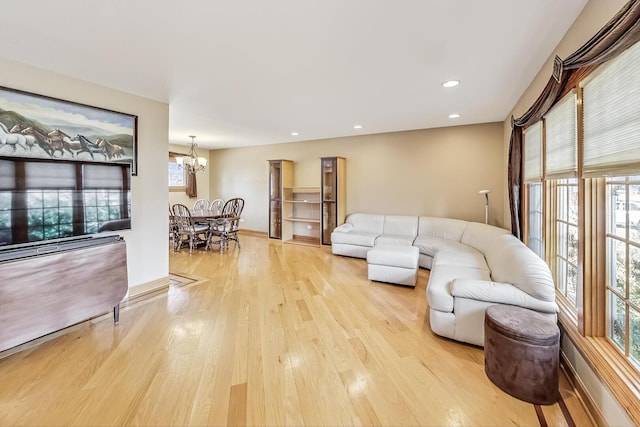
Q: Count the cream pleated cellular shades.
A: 3